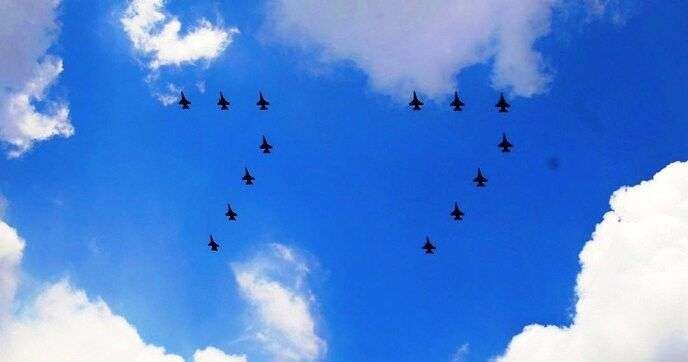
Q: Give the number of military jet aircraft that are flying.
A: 14